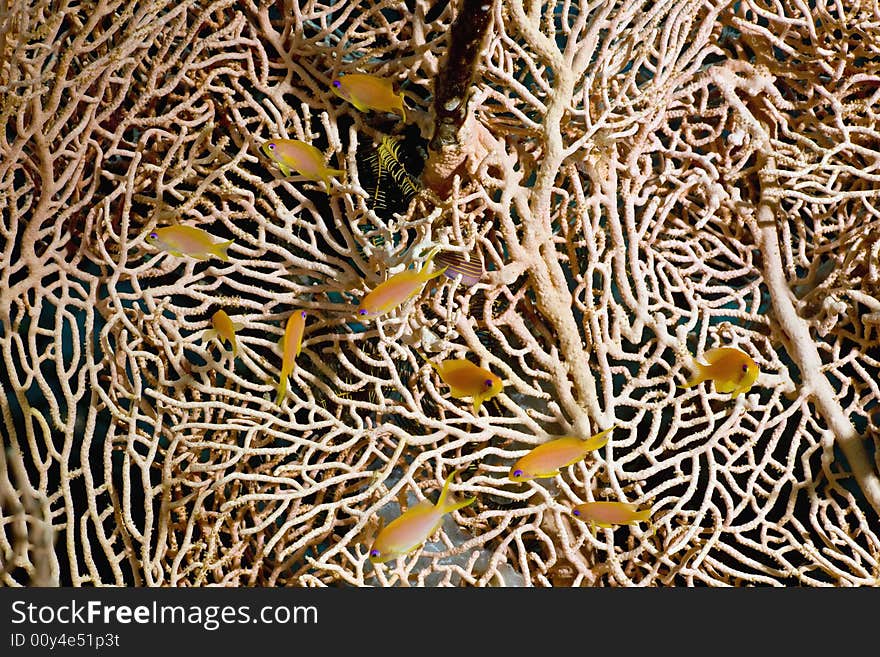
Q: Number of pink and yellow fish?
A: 11